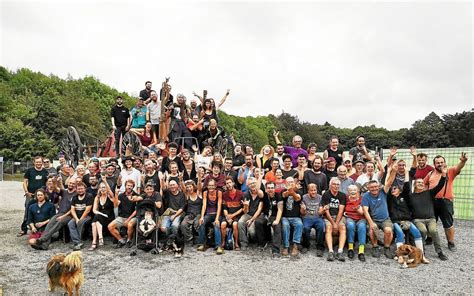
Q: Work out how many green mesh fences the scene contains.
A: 1